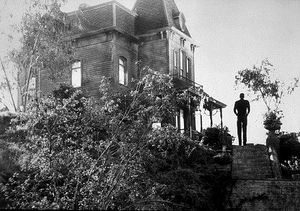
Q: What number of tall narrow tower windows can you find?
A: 3